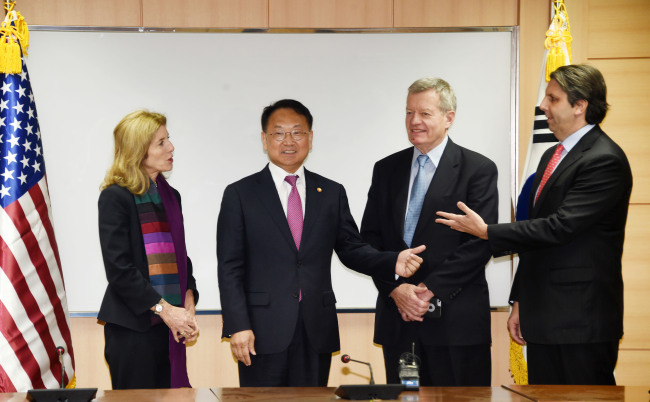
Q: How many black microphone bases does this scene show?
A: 2